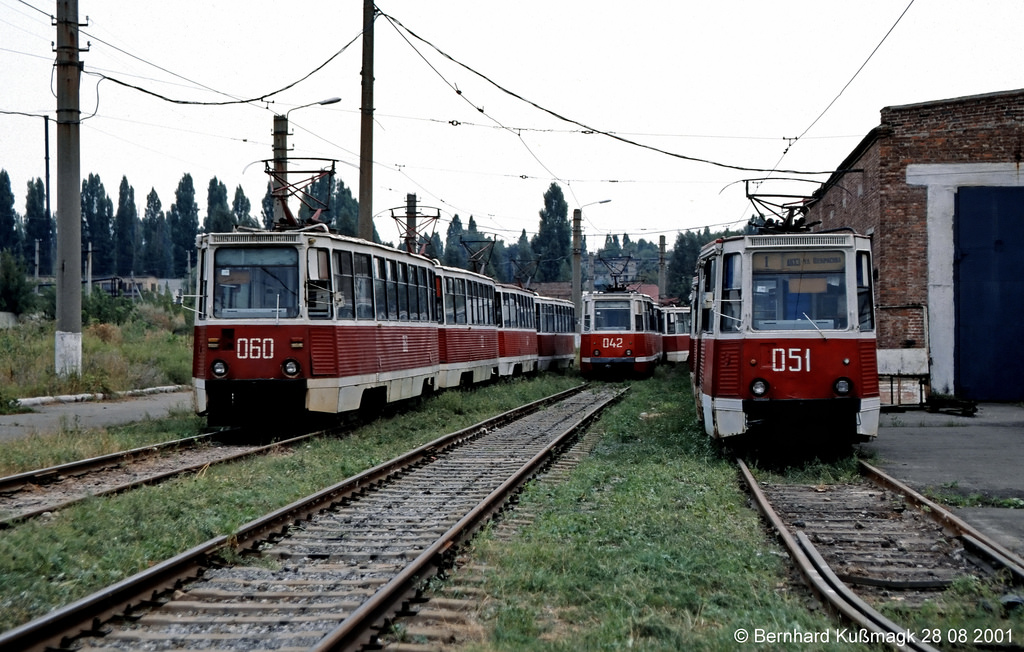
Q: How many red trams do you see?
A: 7